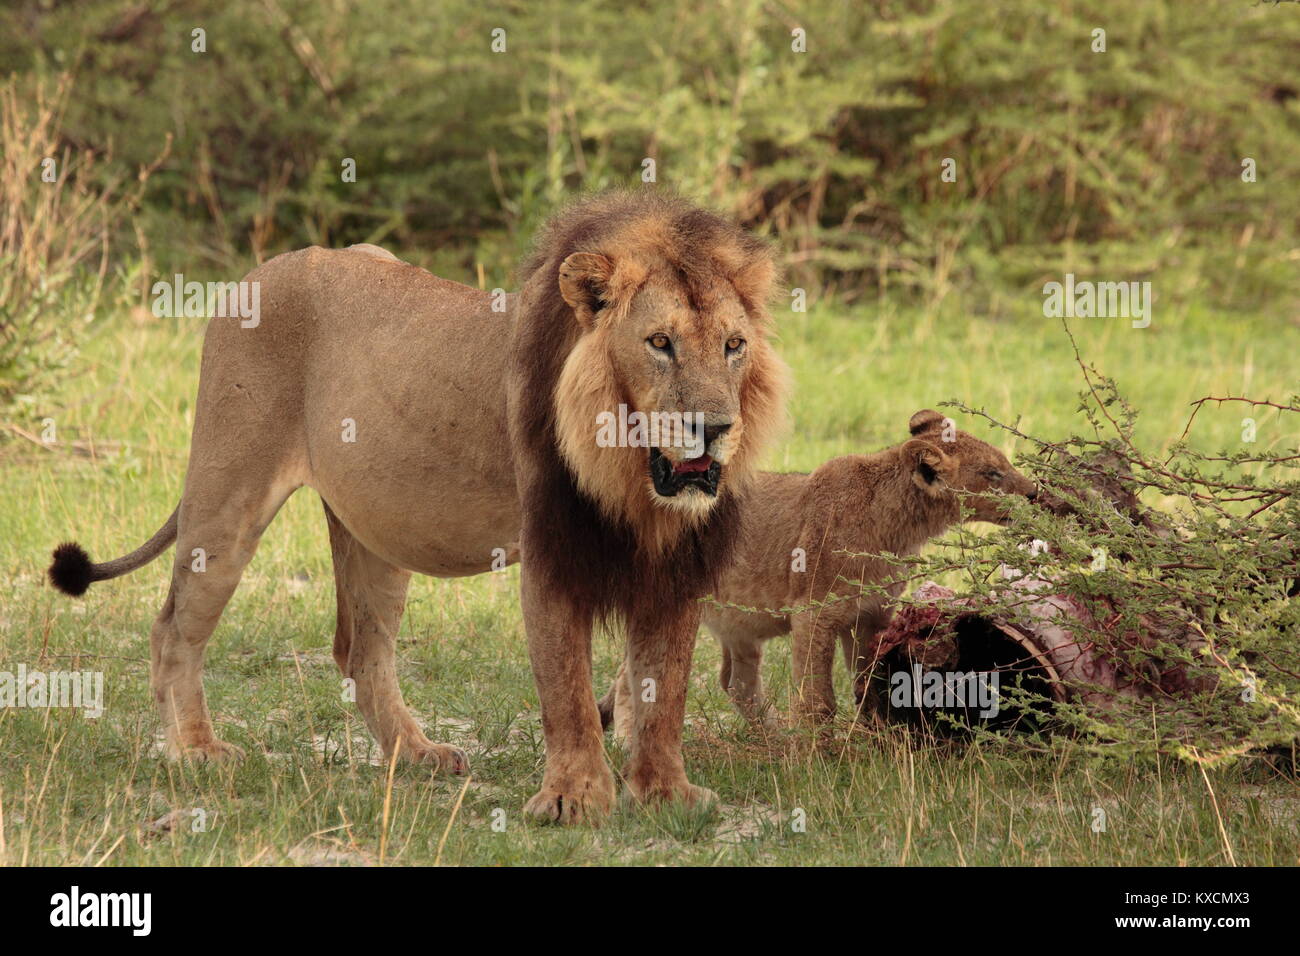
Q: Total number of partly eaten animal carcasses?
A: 1